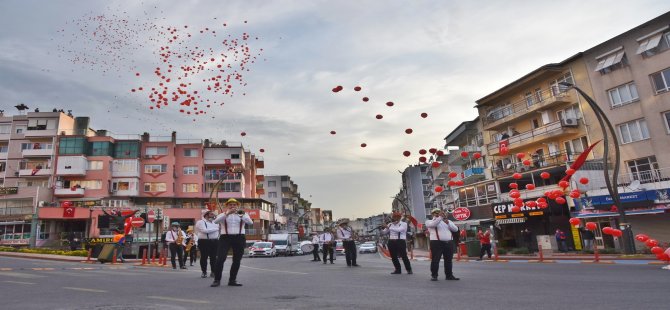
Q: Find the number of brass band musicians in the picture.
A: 9